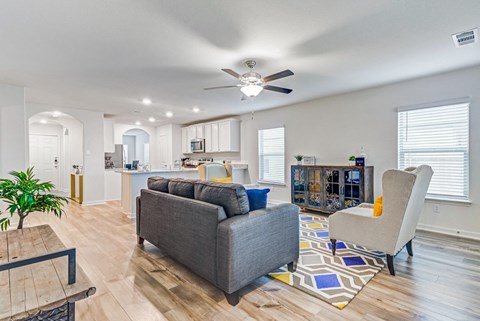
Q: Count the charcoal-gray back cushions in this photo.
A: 3